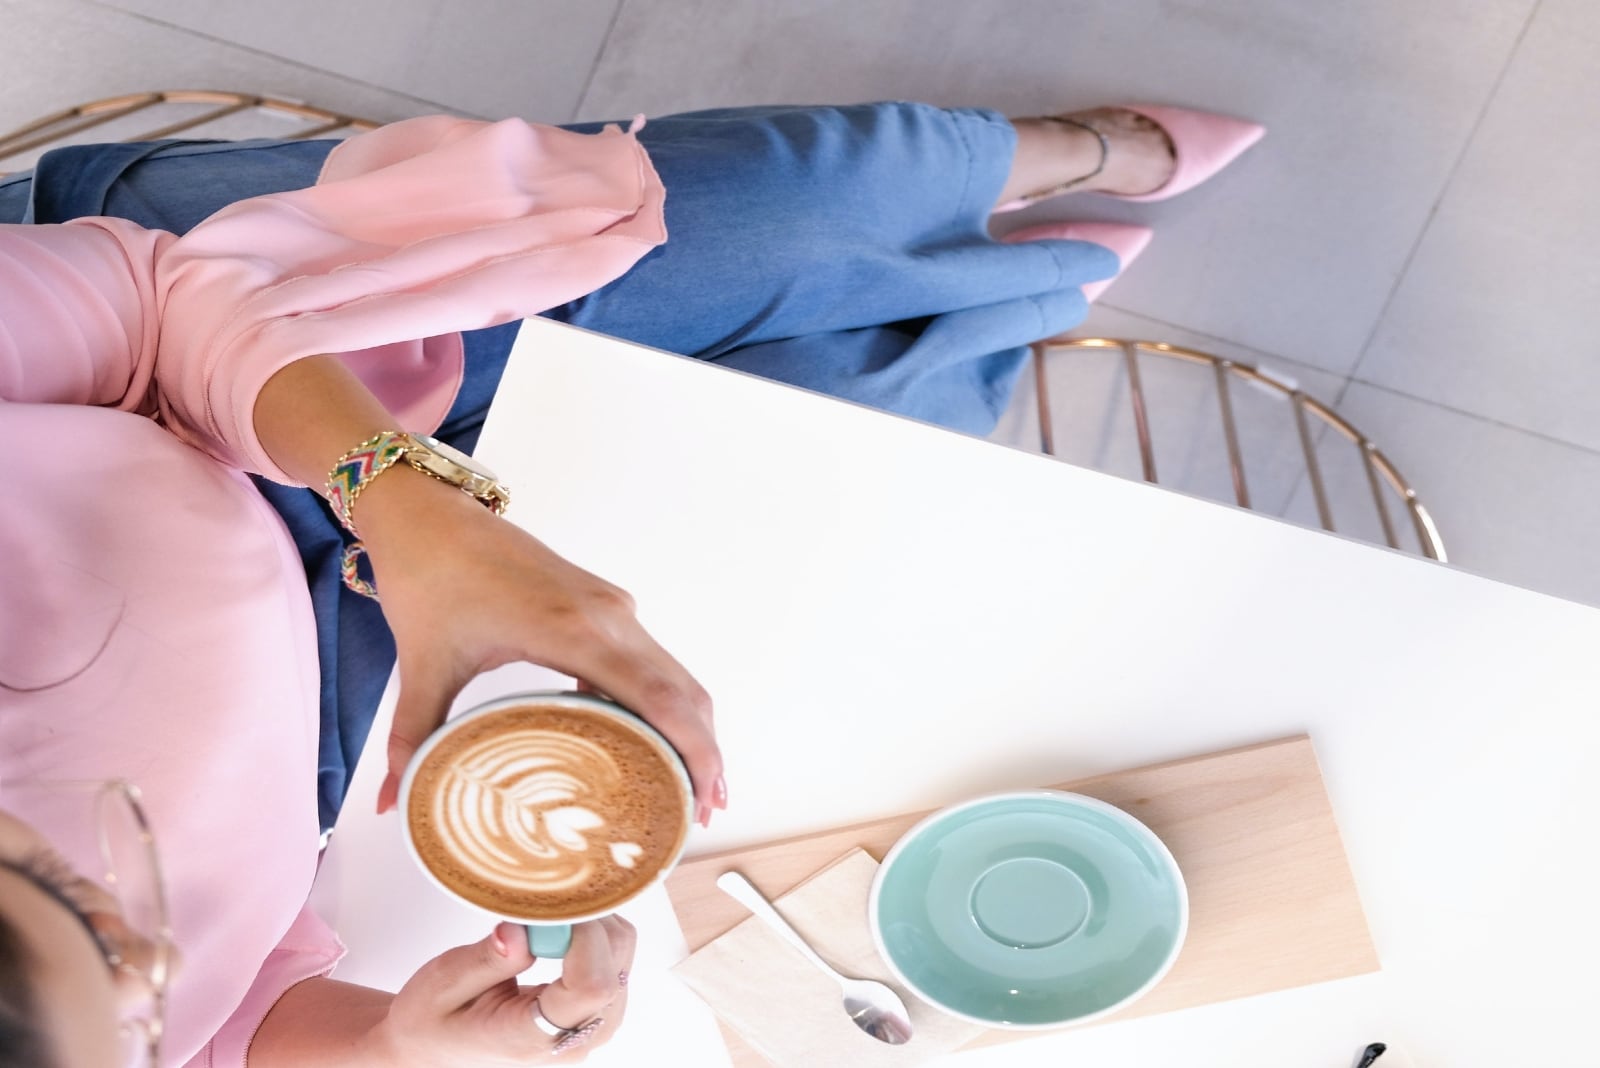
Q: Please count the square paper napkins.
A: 1